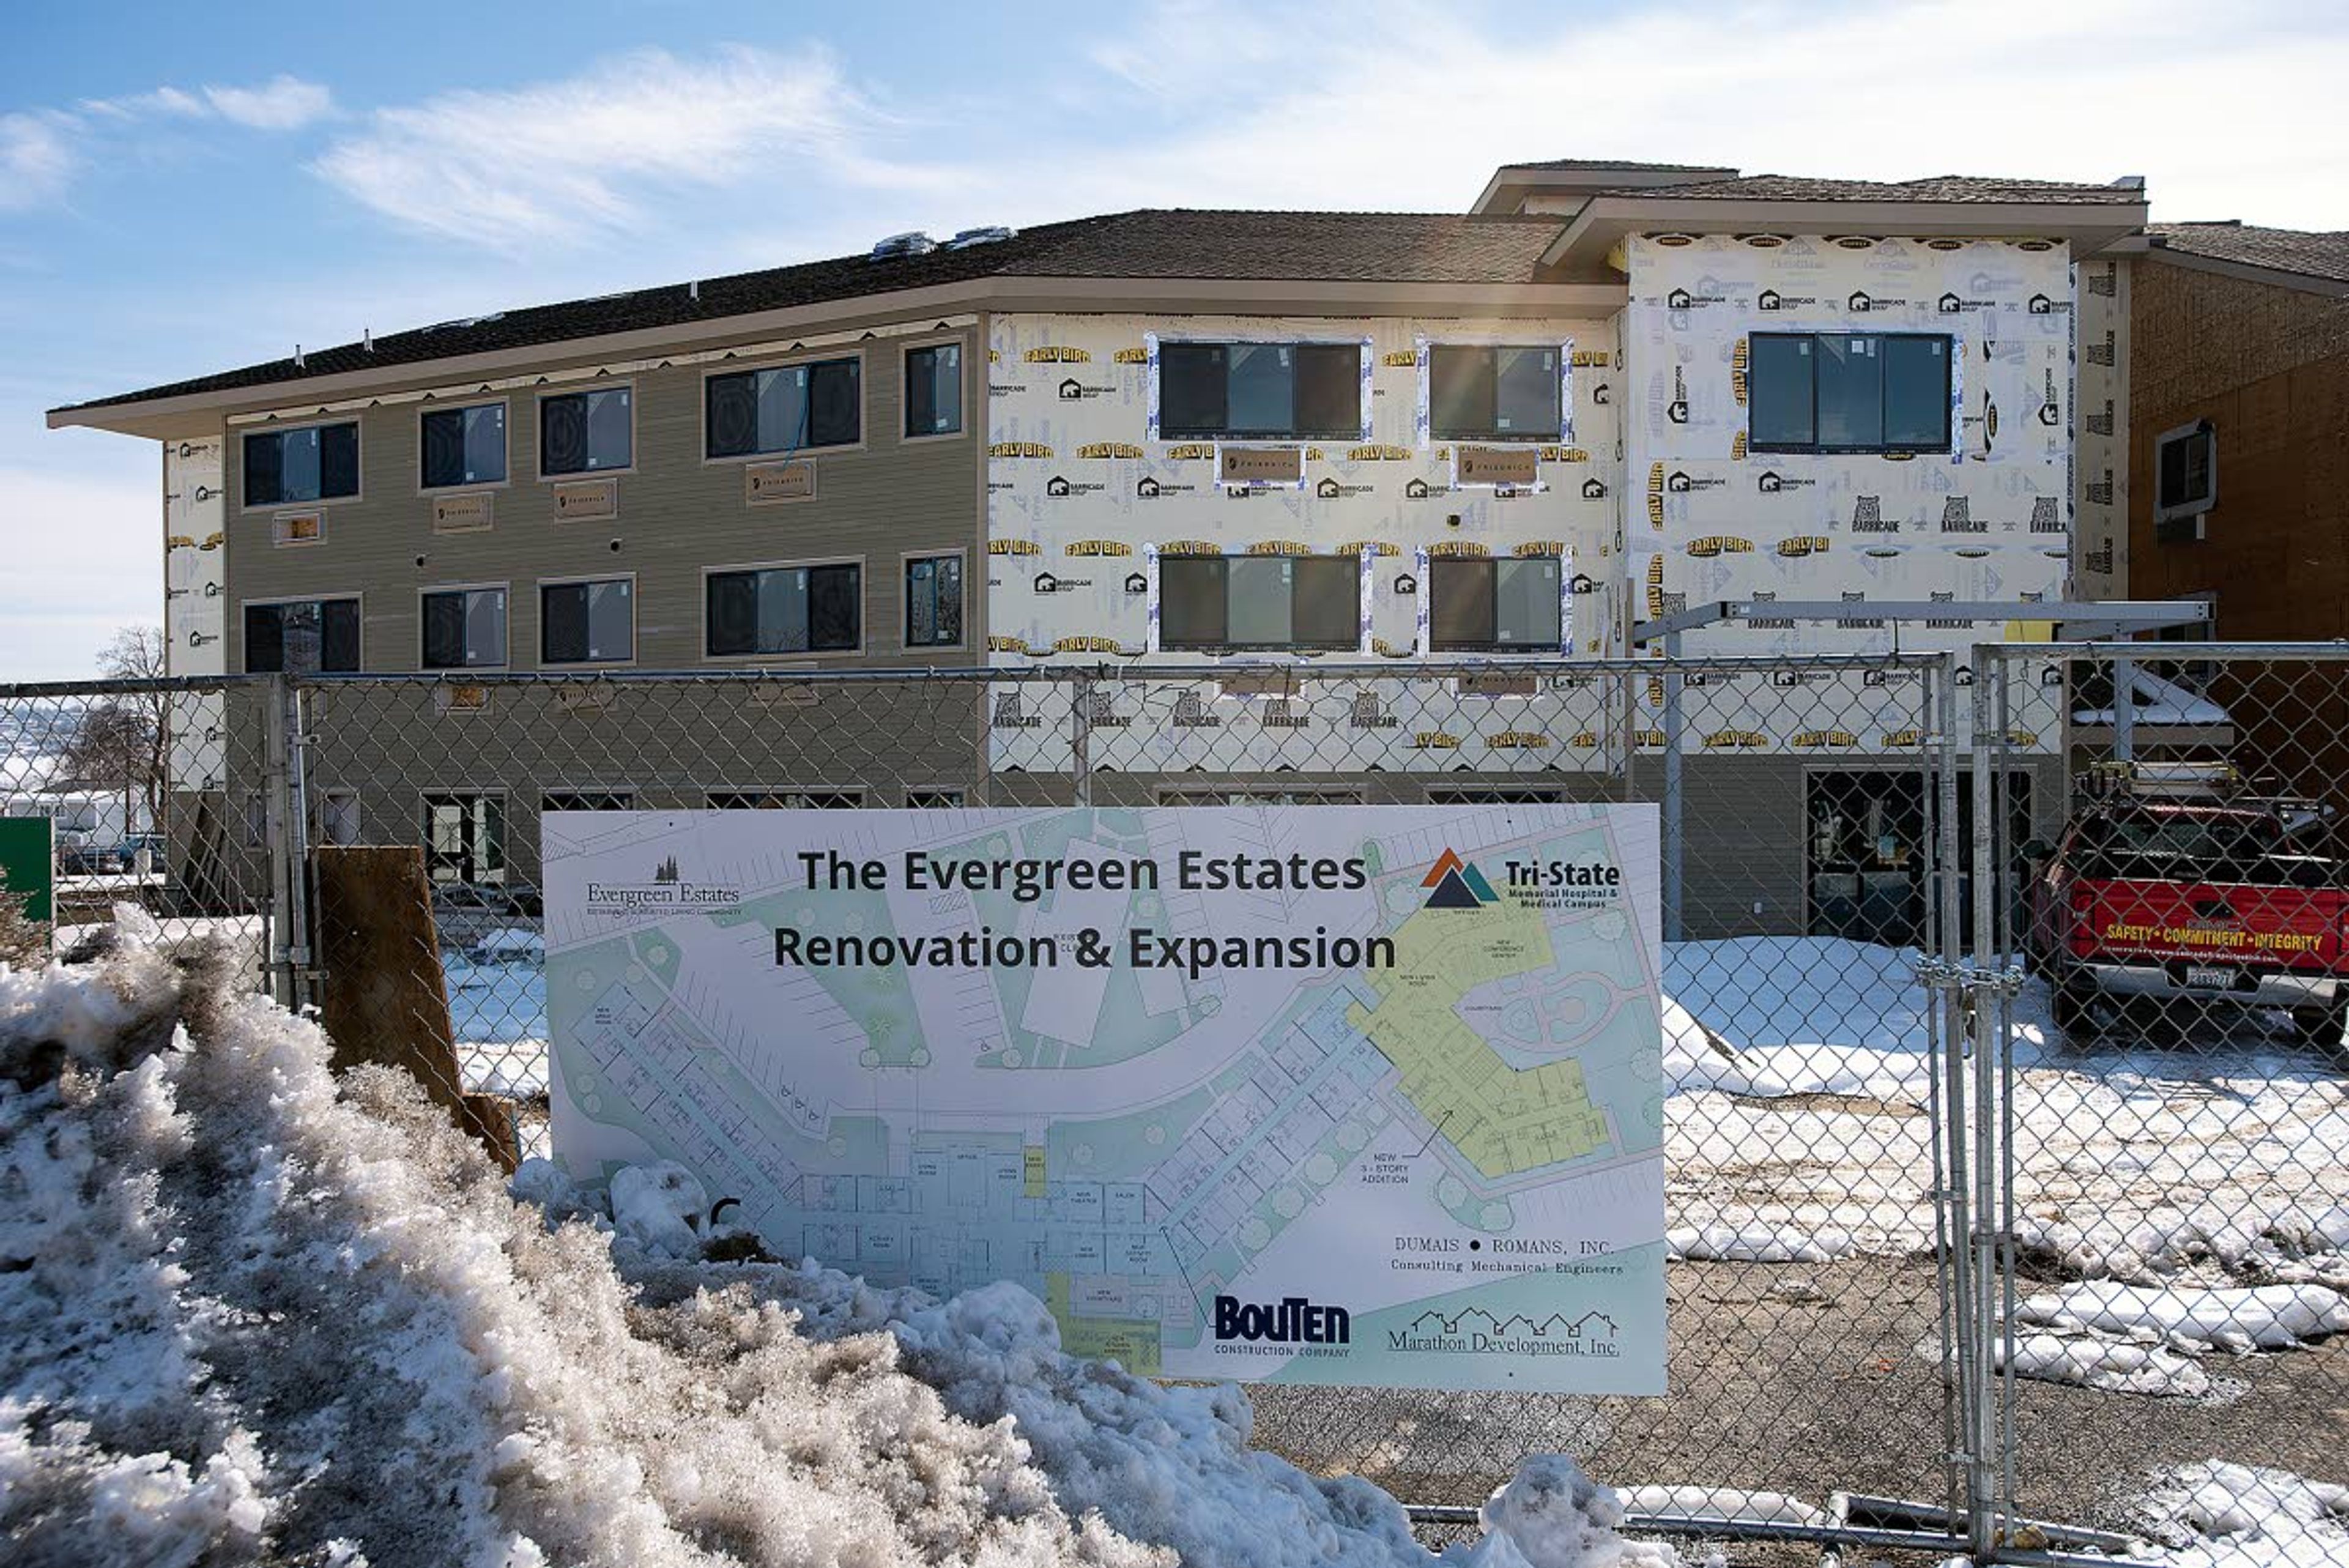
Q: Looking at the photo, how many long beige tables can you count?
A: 0